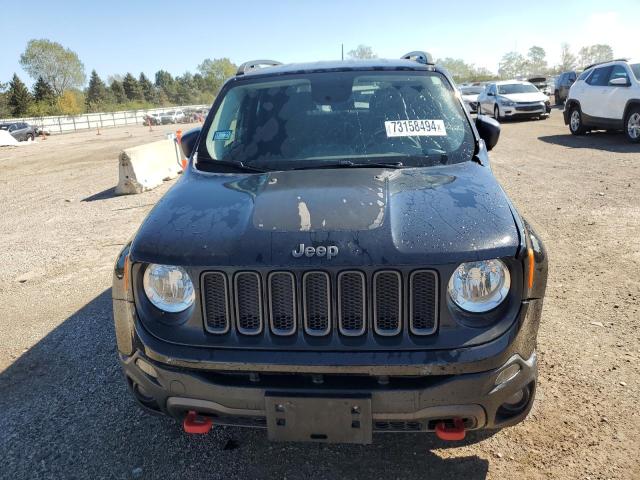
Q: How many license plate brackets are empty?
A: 1